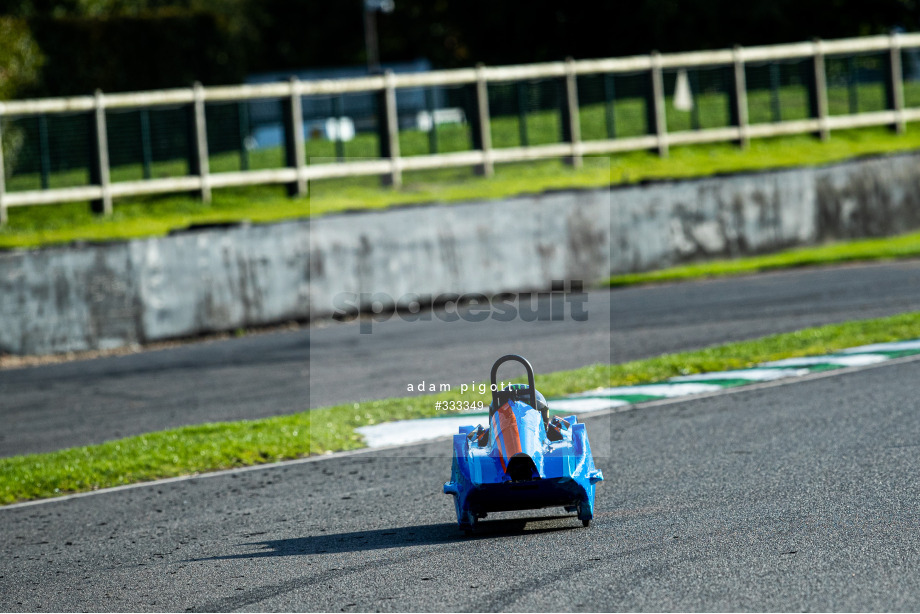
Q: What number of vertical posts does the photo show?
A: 11